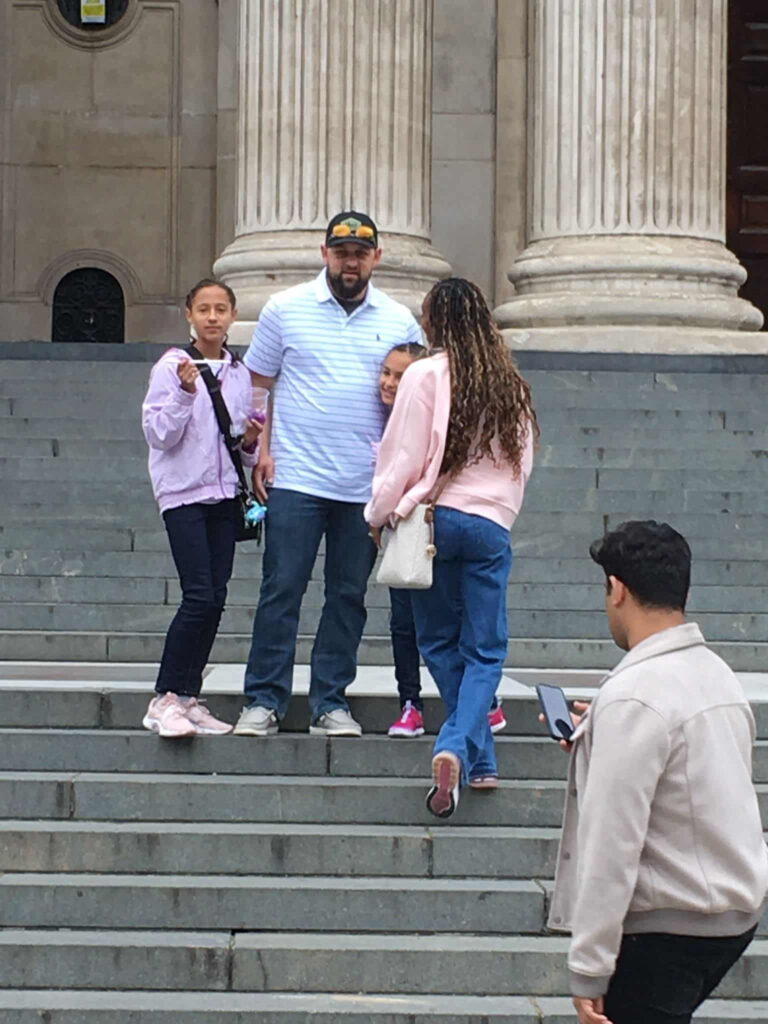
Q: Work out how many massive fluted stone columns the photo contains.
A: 2